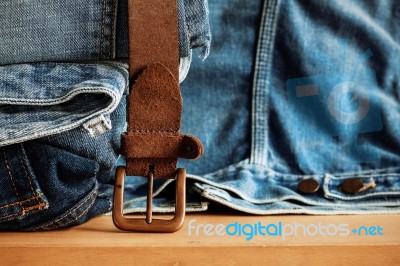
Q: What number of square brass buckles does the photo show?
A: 1